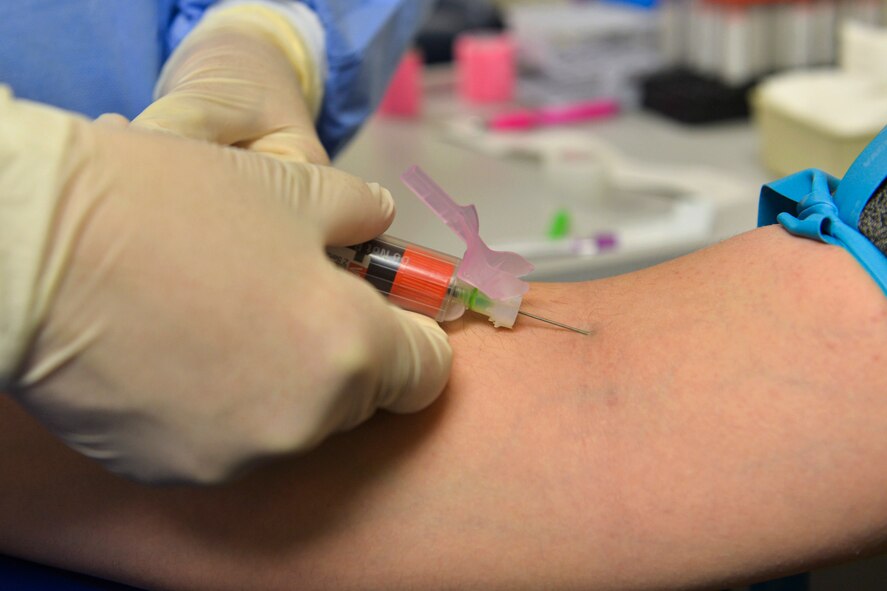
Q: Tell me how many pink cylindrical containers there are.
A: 2